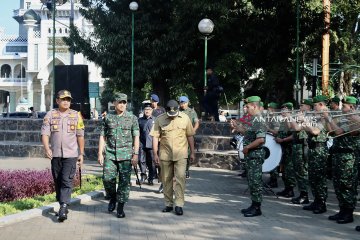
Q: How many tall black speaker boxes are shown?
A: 1